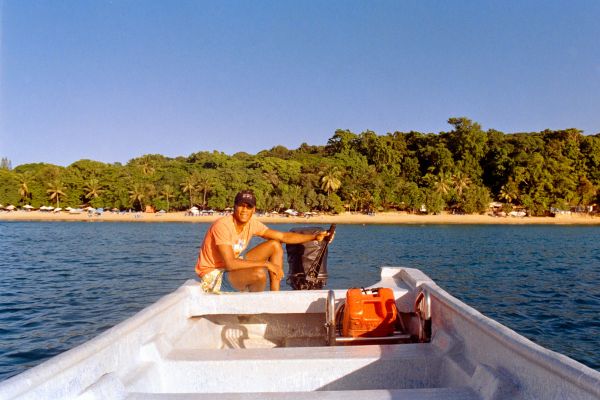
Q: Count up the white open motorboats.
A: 1